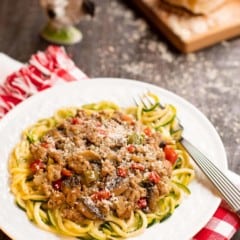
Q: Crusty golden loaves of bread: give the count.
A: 1